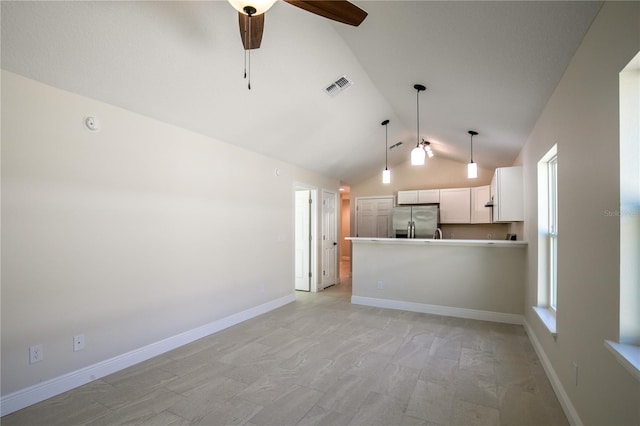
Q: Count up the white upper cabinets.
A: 5